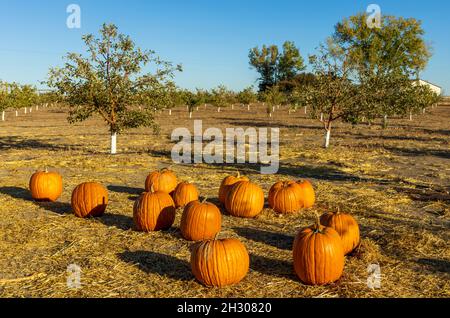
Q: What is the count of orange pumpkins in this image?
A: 13